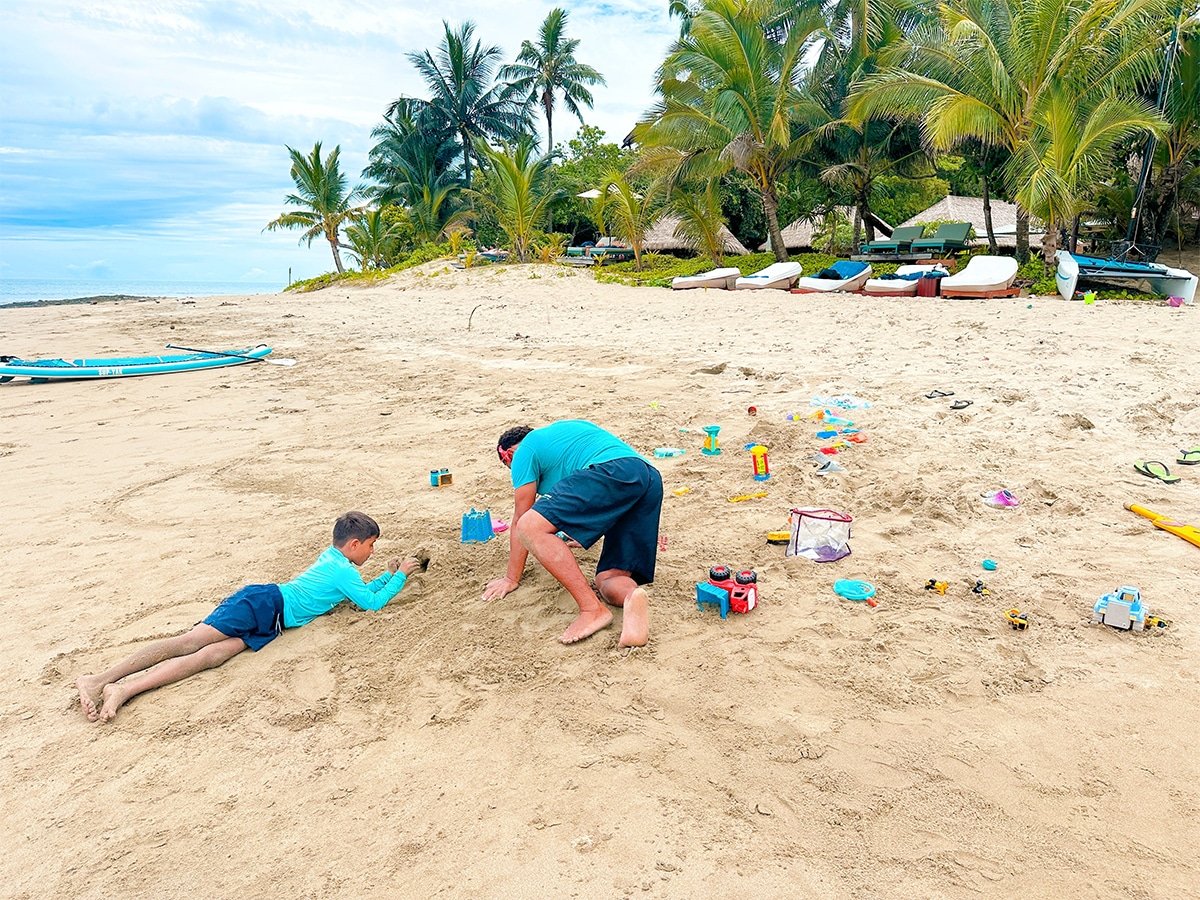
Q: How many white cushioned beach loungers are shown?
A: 5